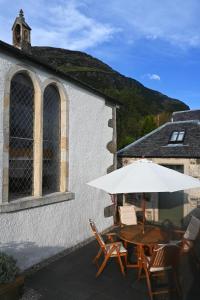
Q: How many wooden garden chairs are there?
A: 4